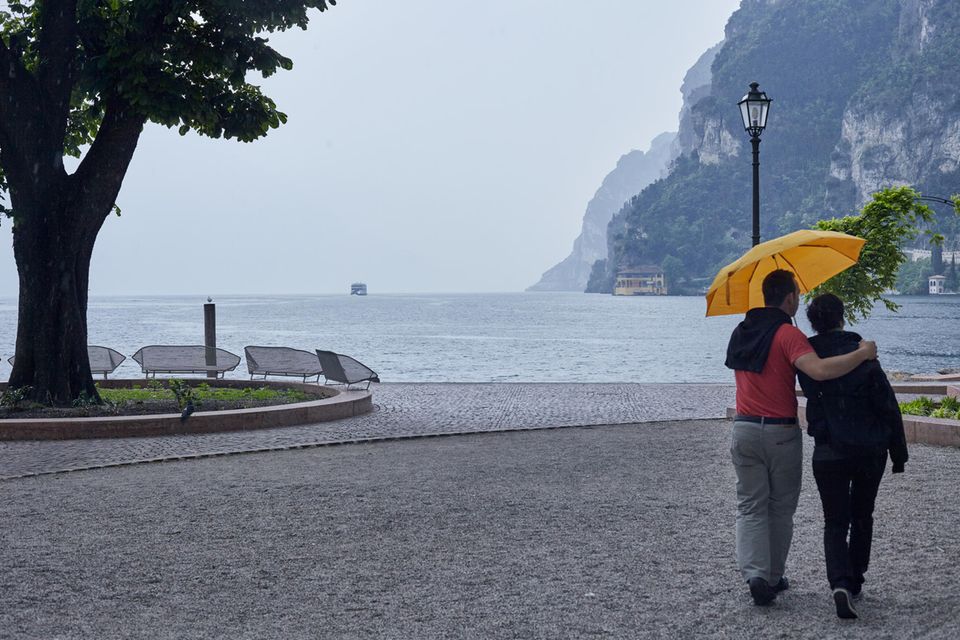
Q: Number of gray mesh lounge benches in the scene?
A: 4